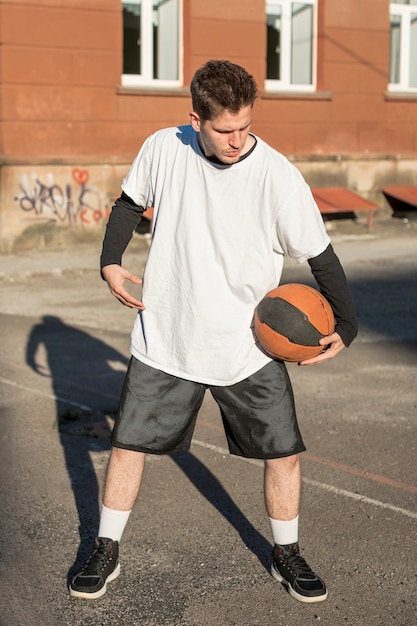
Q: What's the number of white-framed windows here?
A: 3